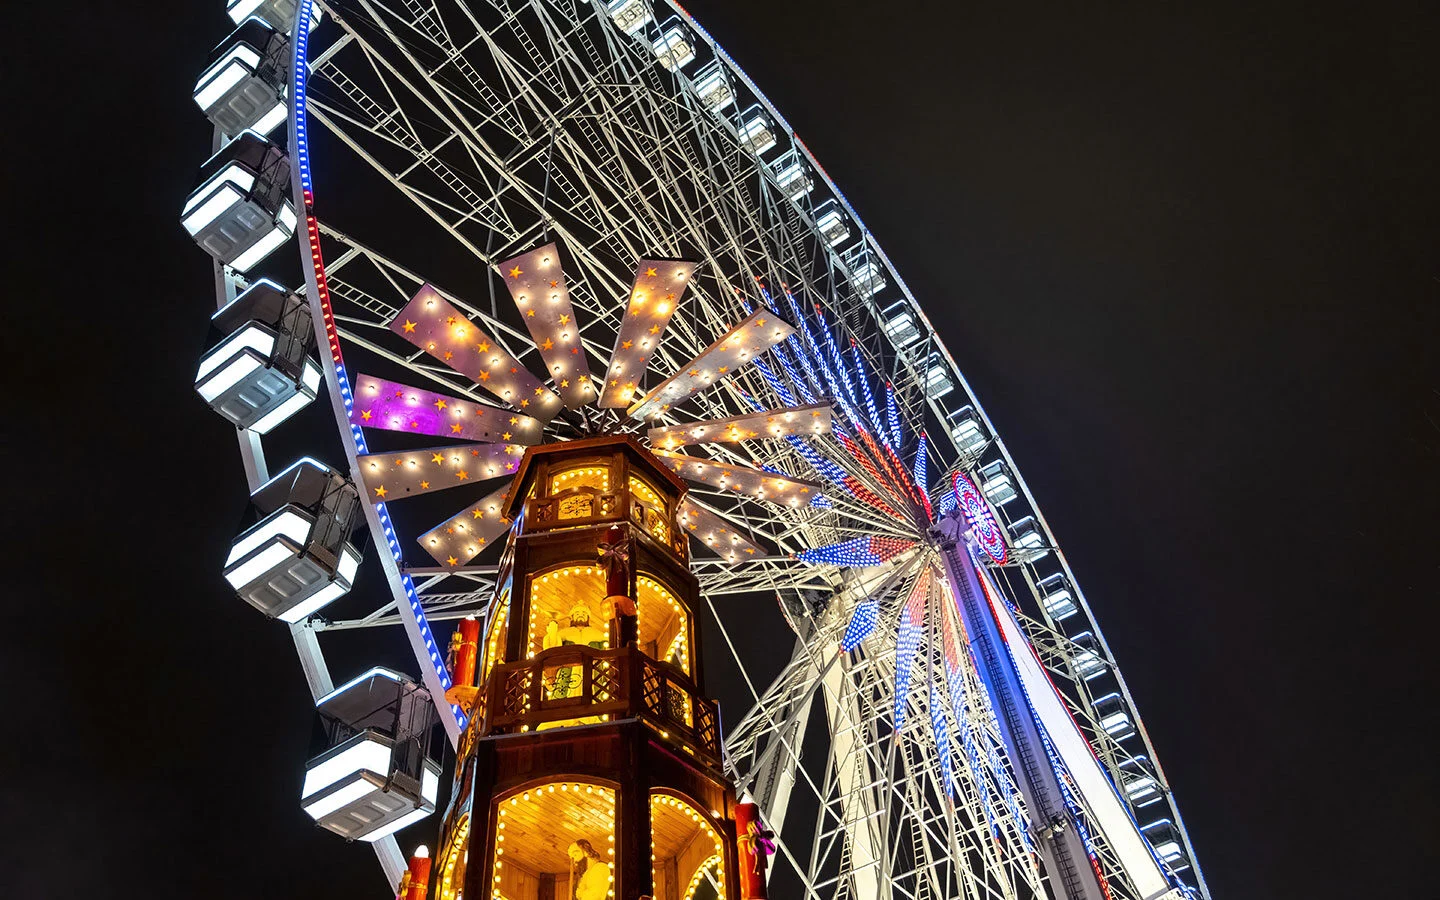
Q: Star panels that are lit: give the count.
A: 10